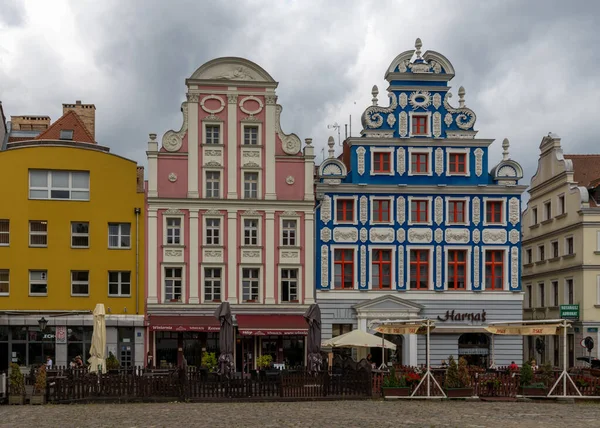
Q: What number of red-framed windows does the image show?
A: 14